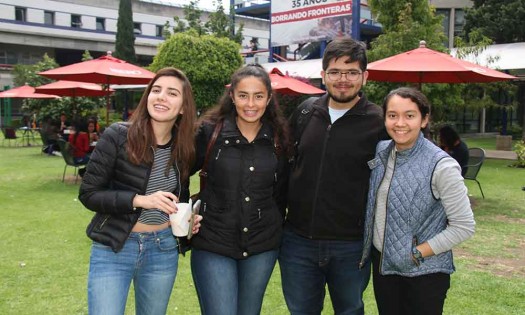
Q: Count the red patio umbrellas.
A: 5